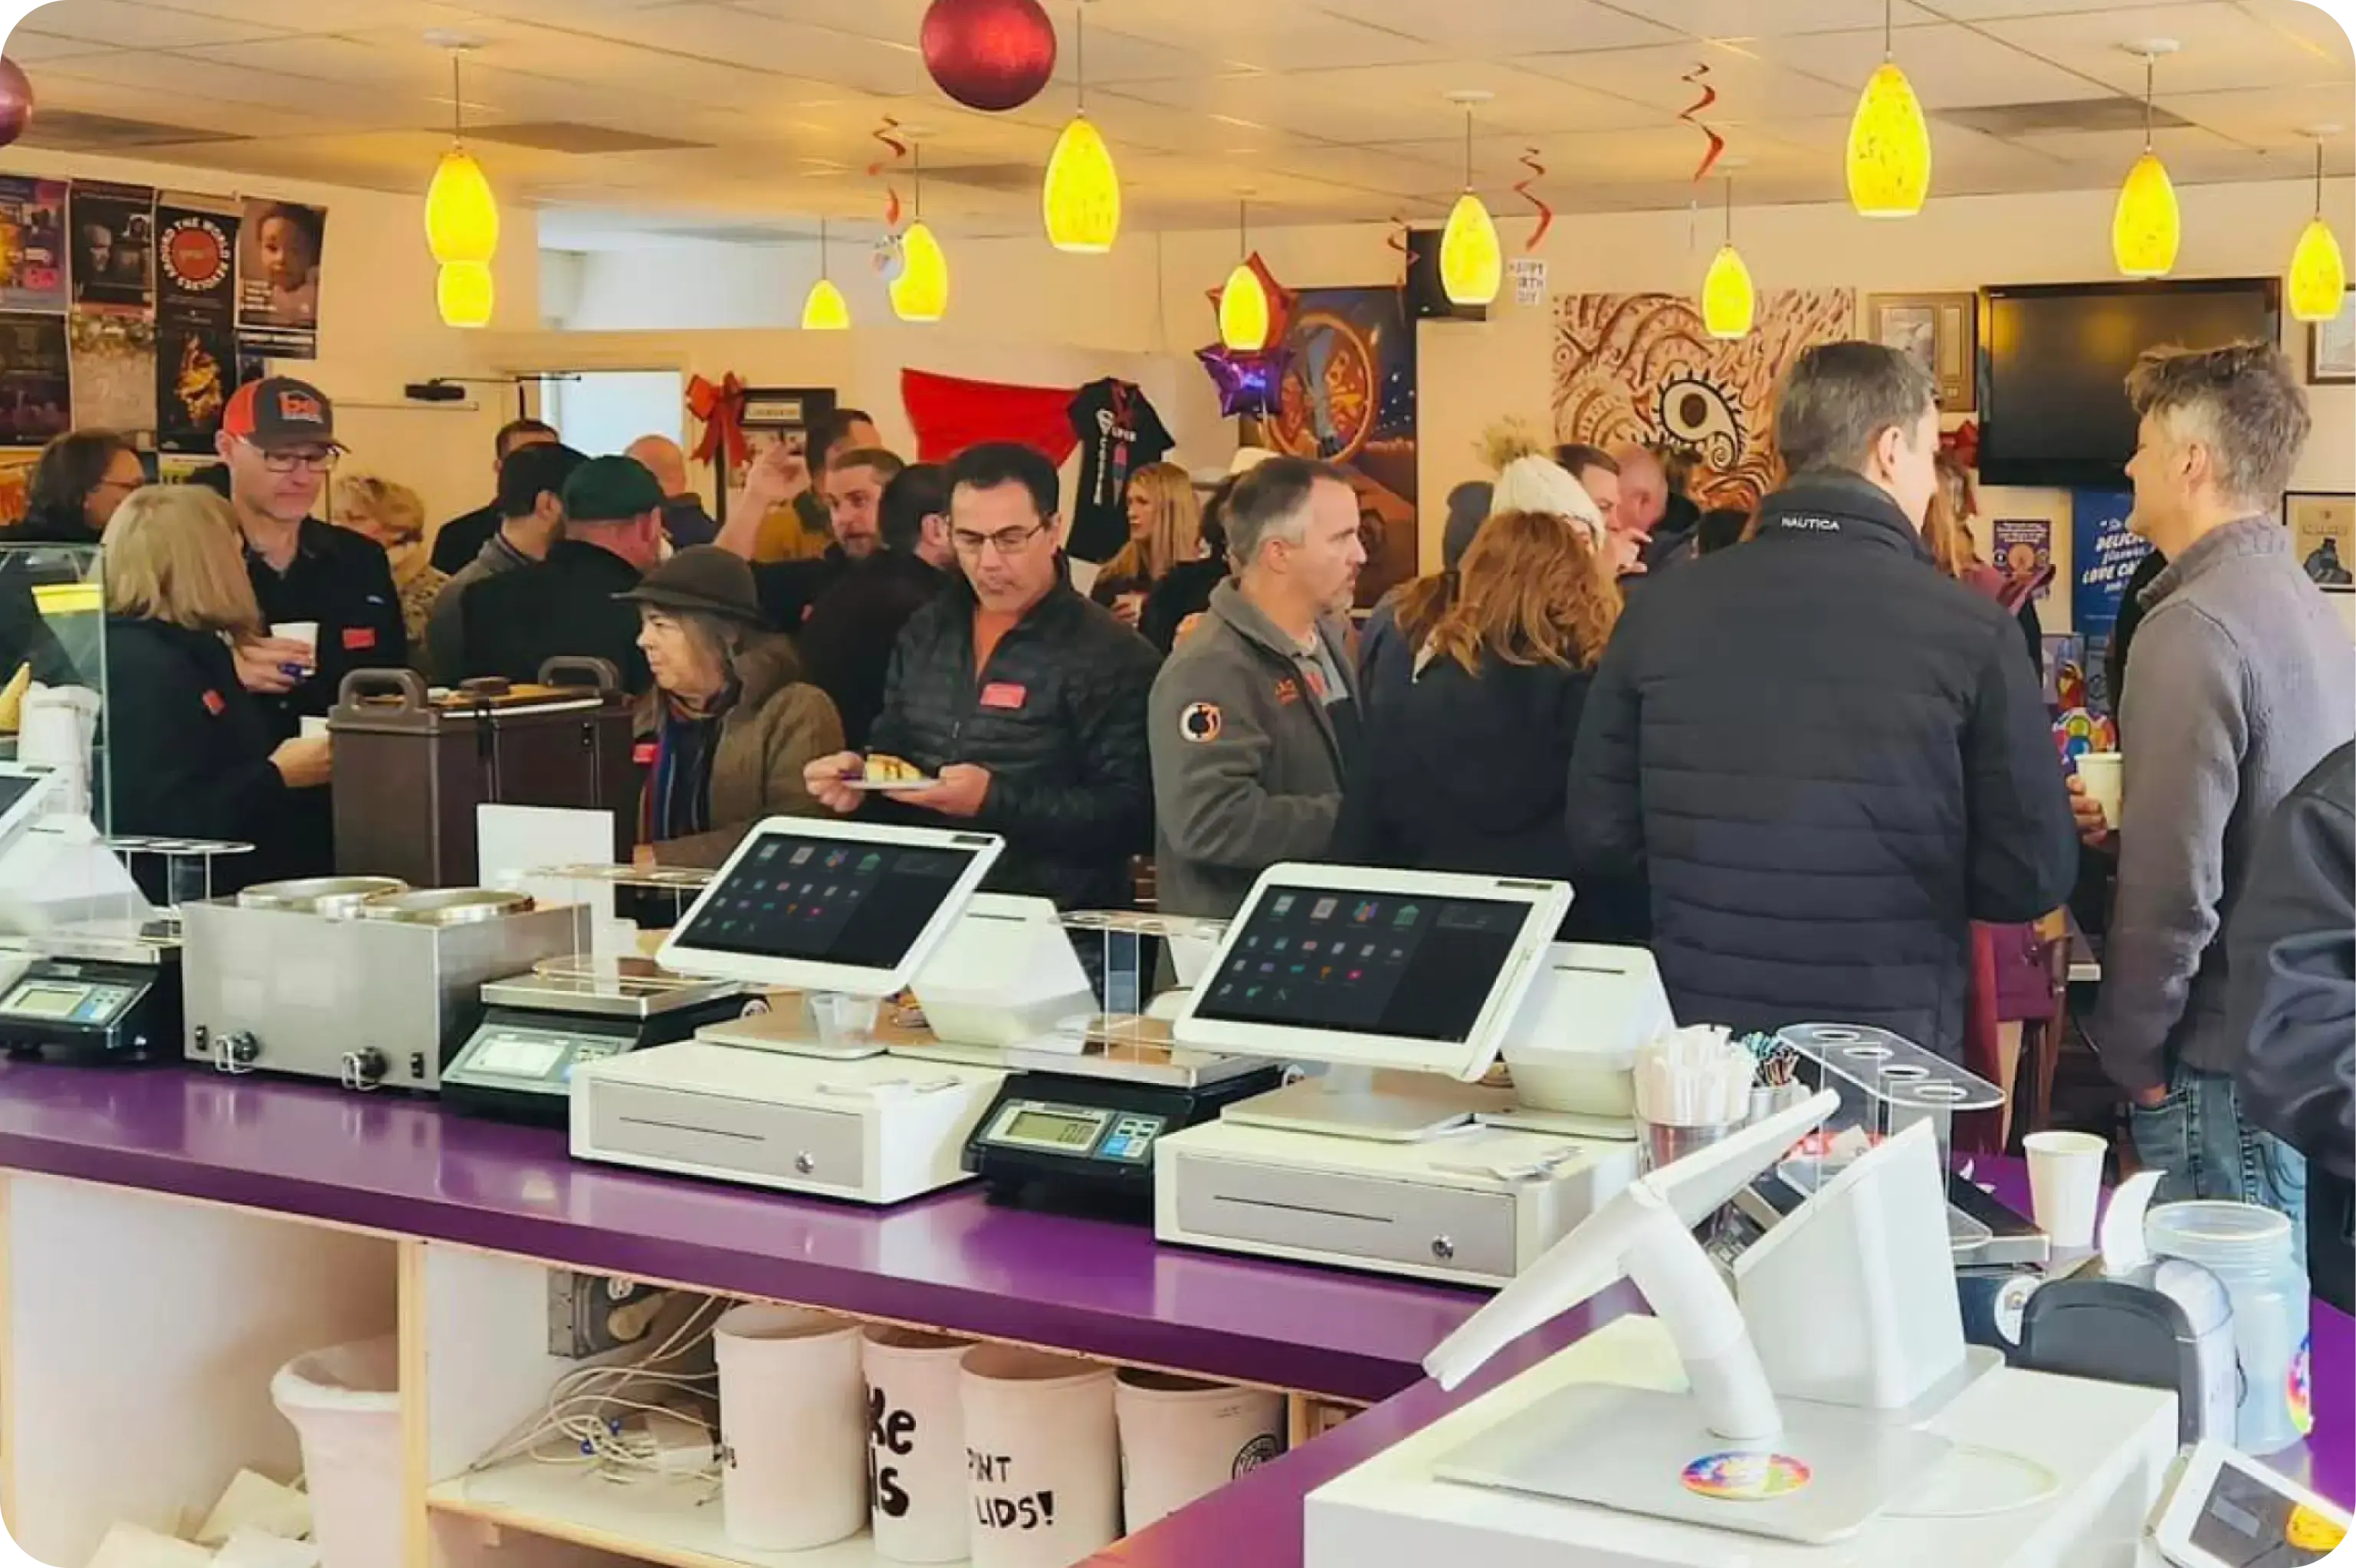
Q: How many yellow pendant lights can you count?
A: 11